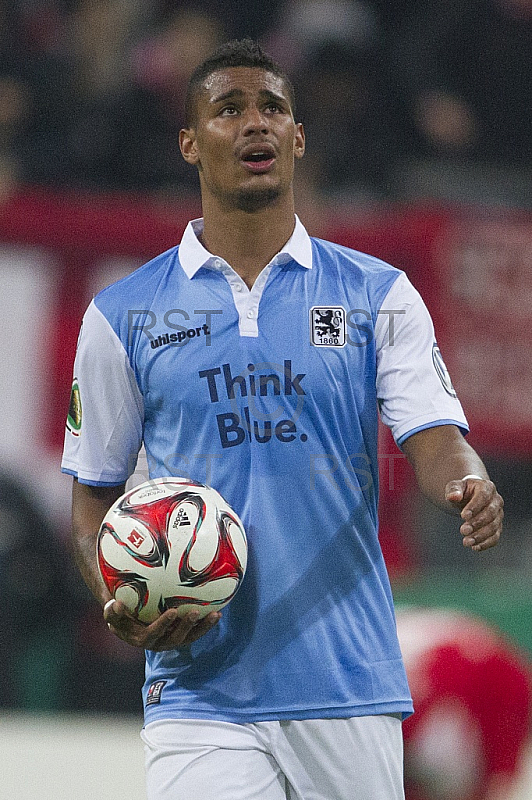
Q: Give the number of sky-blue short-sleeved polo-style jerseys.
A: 1